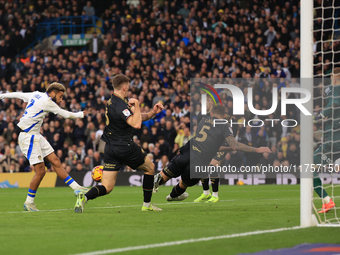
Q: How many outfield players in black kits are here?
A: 3